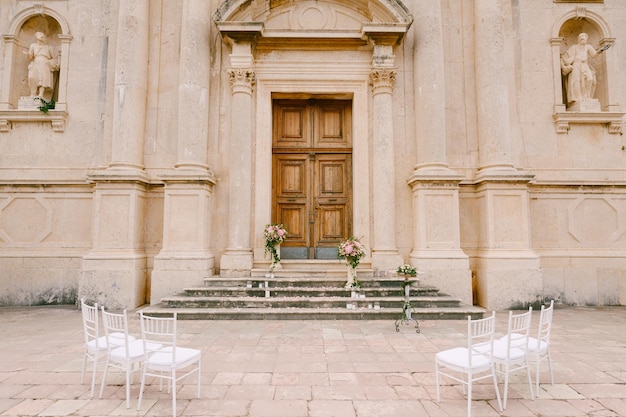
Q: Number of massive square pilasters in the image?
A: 4